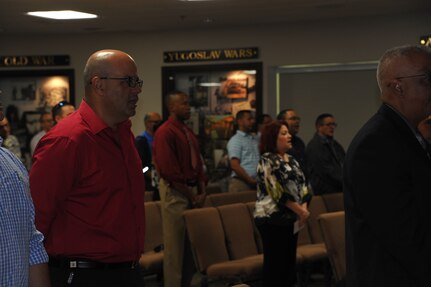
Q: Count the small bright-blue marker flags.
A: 0